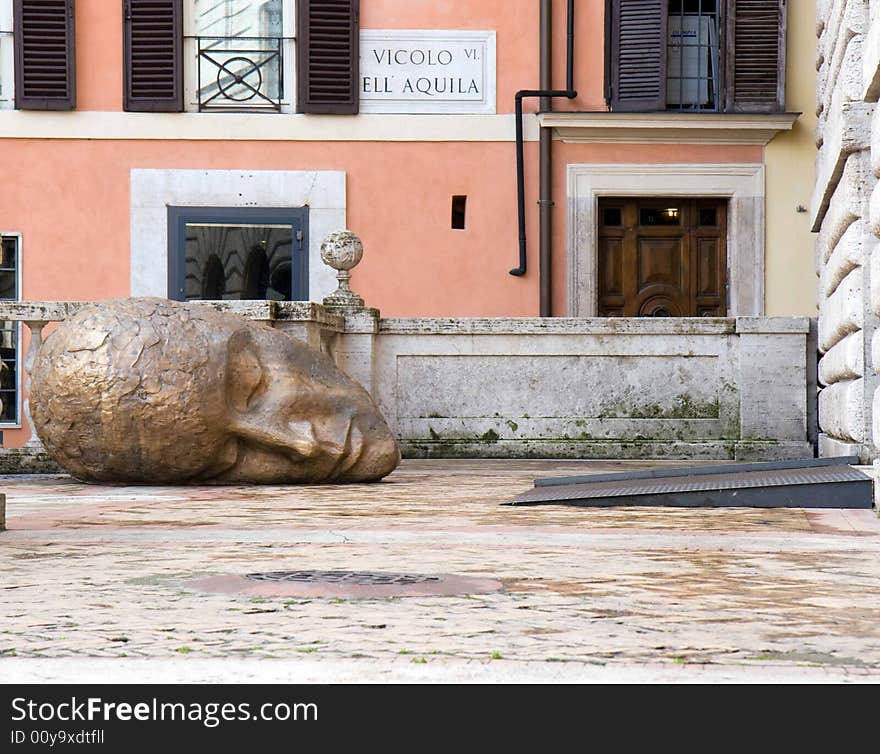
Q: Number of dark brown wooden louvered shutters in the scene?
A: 5